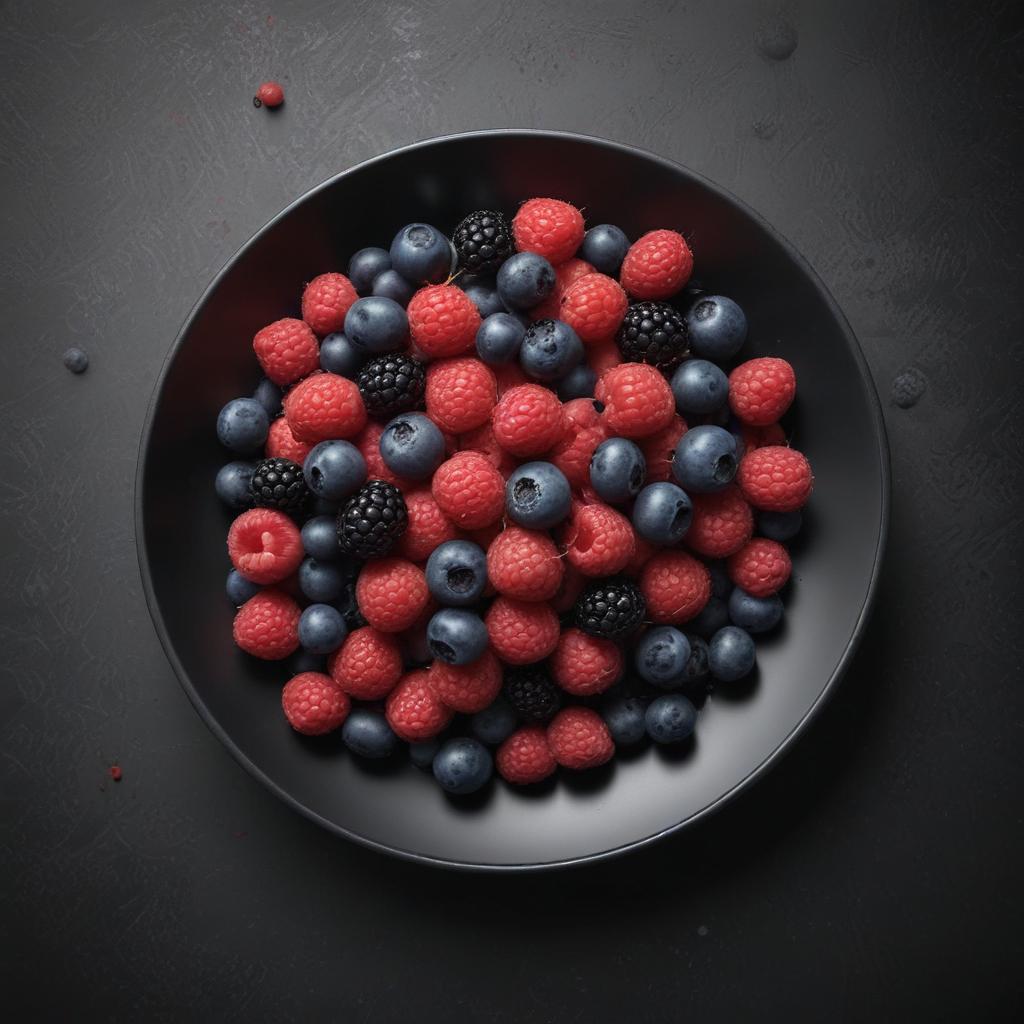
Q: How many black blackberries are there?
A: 7